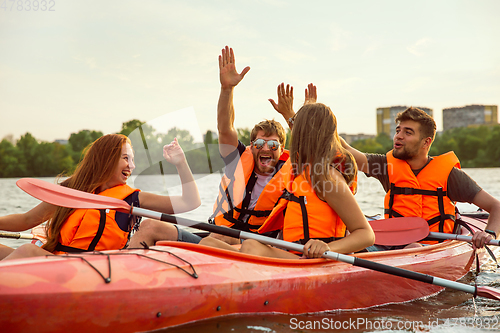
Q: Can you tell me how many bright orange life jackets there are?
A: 4